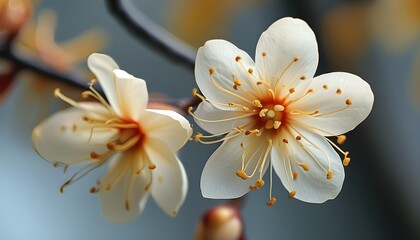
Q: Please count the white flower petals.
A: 12